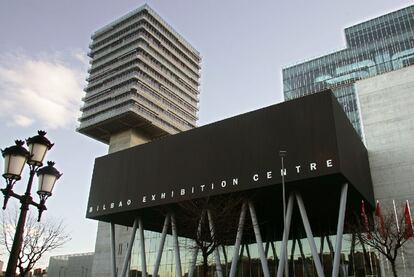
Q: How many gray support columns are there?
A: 12